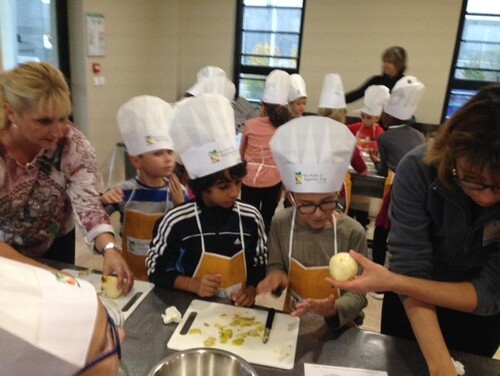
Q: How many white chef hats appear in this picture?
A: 11